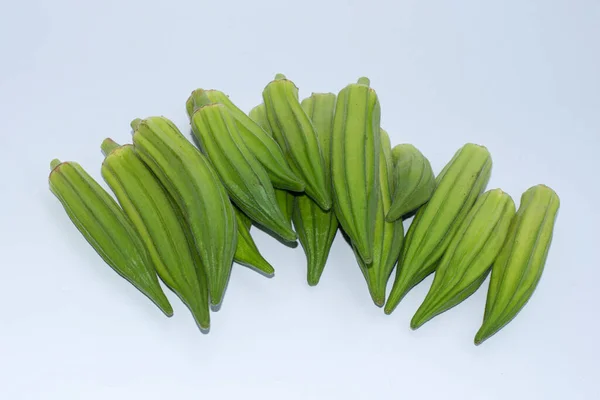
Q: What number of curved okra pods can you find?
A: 15